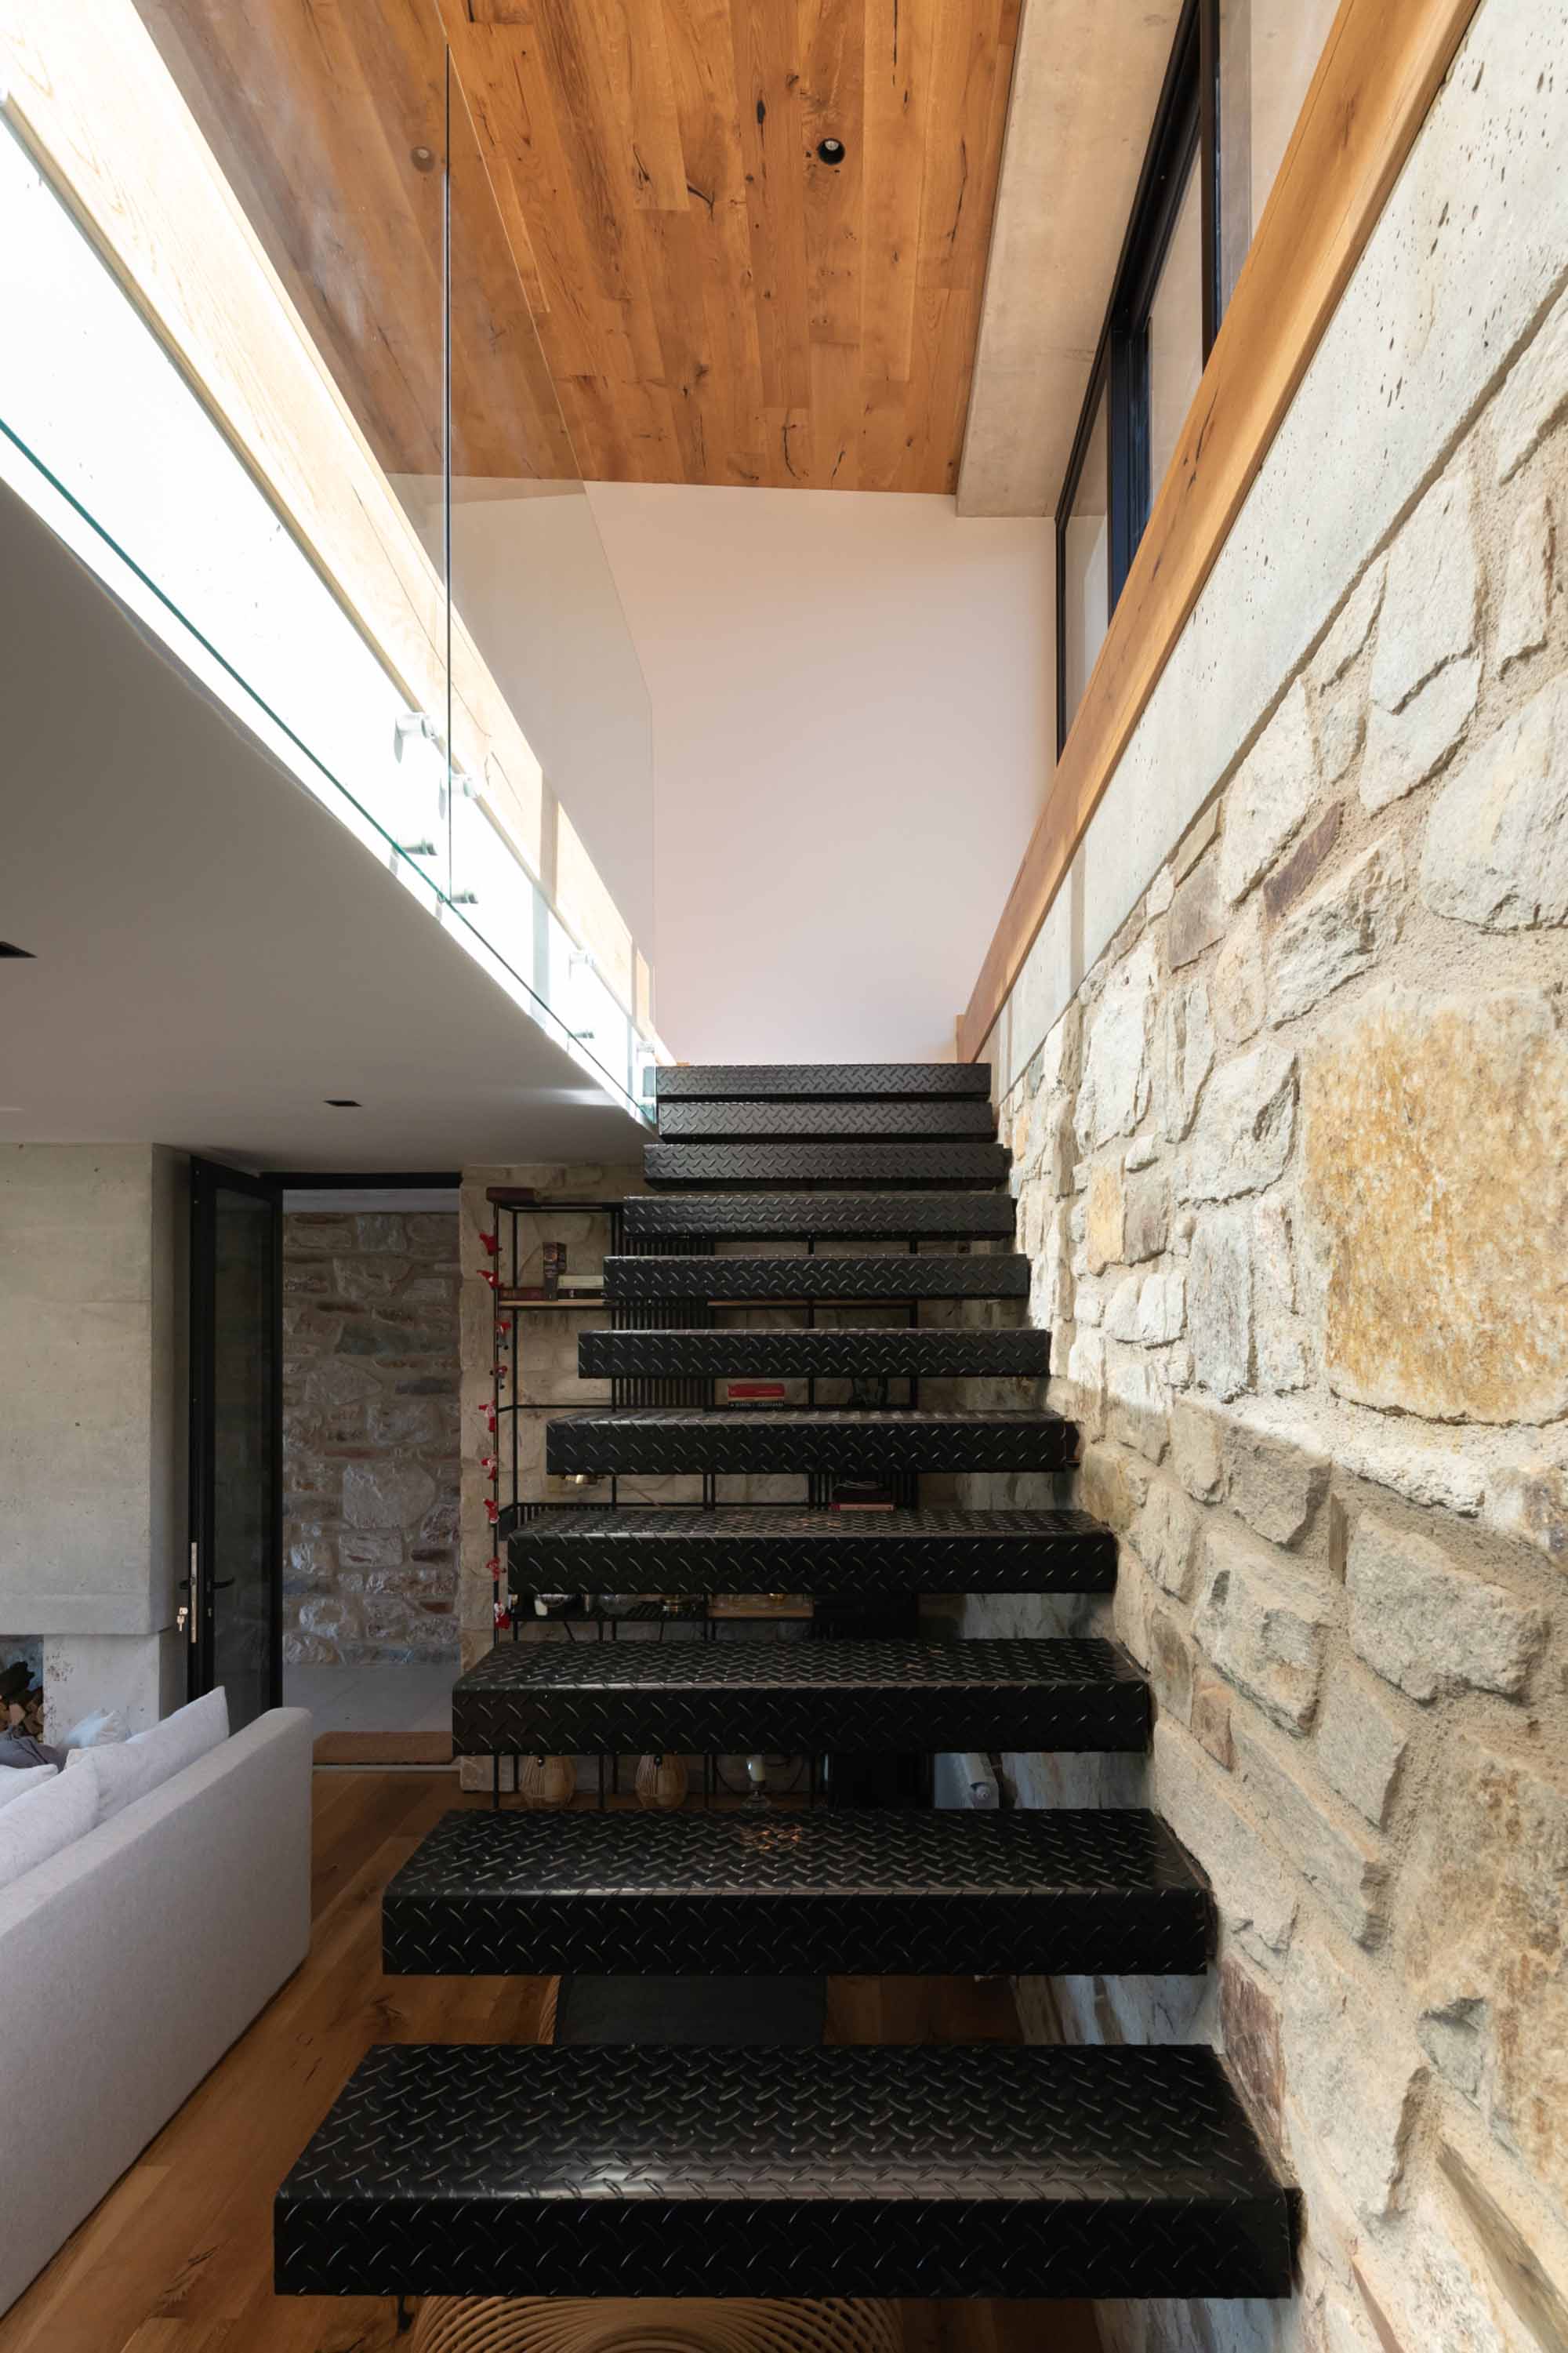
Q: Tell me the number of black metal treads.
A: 11